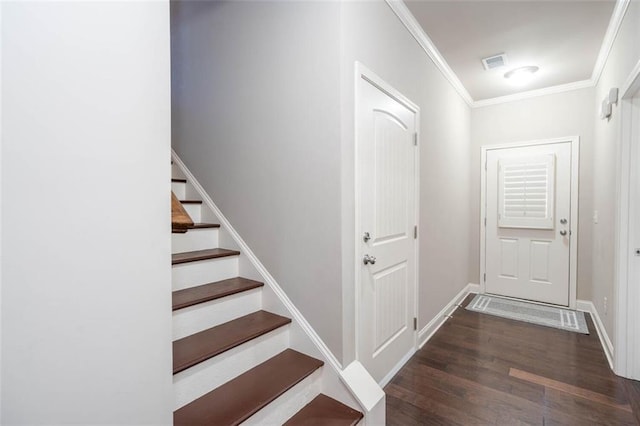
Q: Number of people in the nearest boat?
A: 0